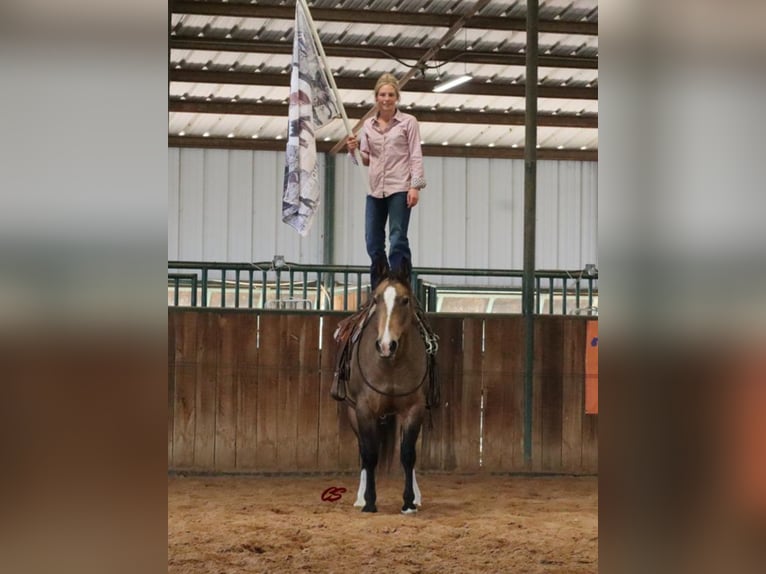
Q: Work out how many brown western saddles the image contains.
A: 1